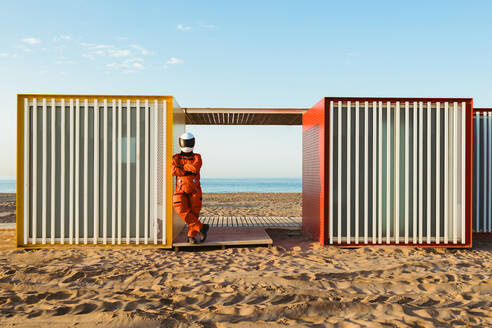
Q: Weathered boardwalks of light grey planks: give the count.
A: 1